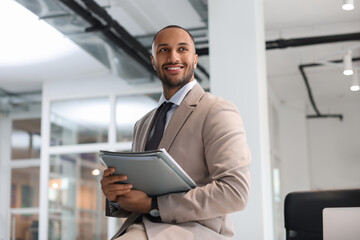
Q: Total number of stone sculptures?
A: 0